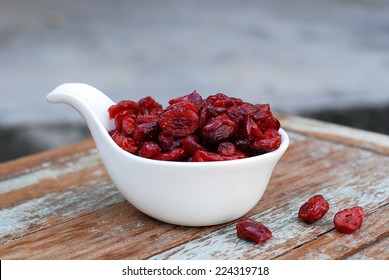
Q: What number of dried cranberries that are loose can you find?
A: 3